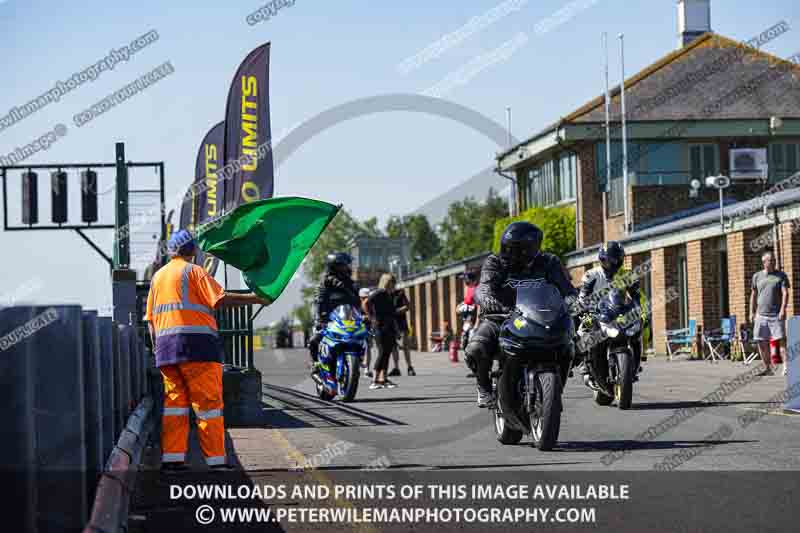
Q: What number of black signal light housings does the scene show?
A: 3